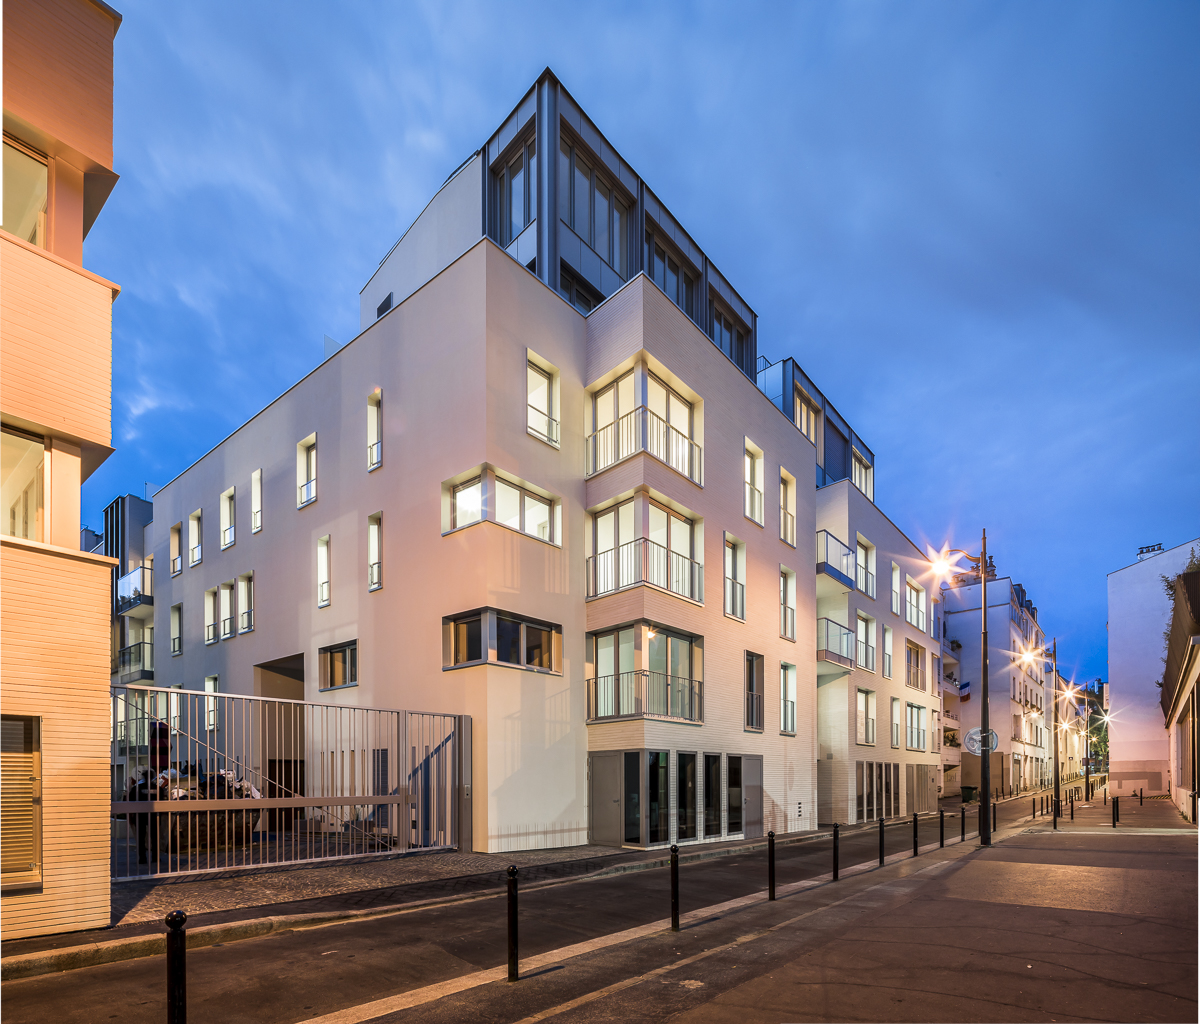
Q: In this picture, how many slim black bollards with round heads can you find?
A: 11